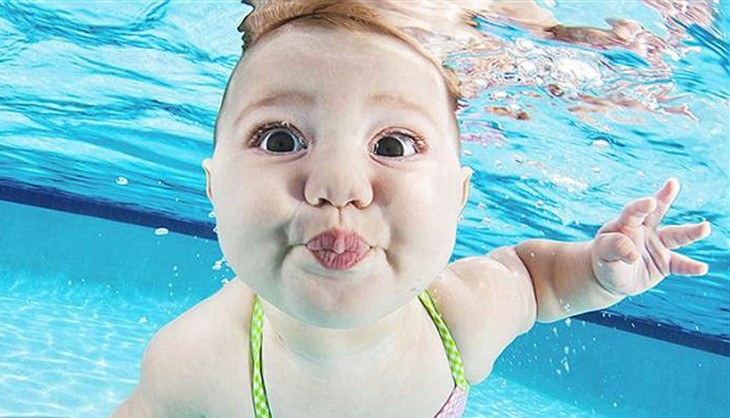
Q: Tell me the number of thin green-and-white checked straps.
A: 2